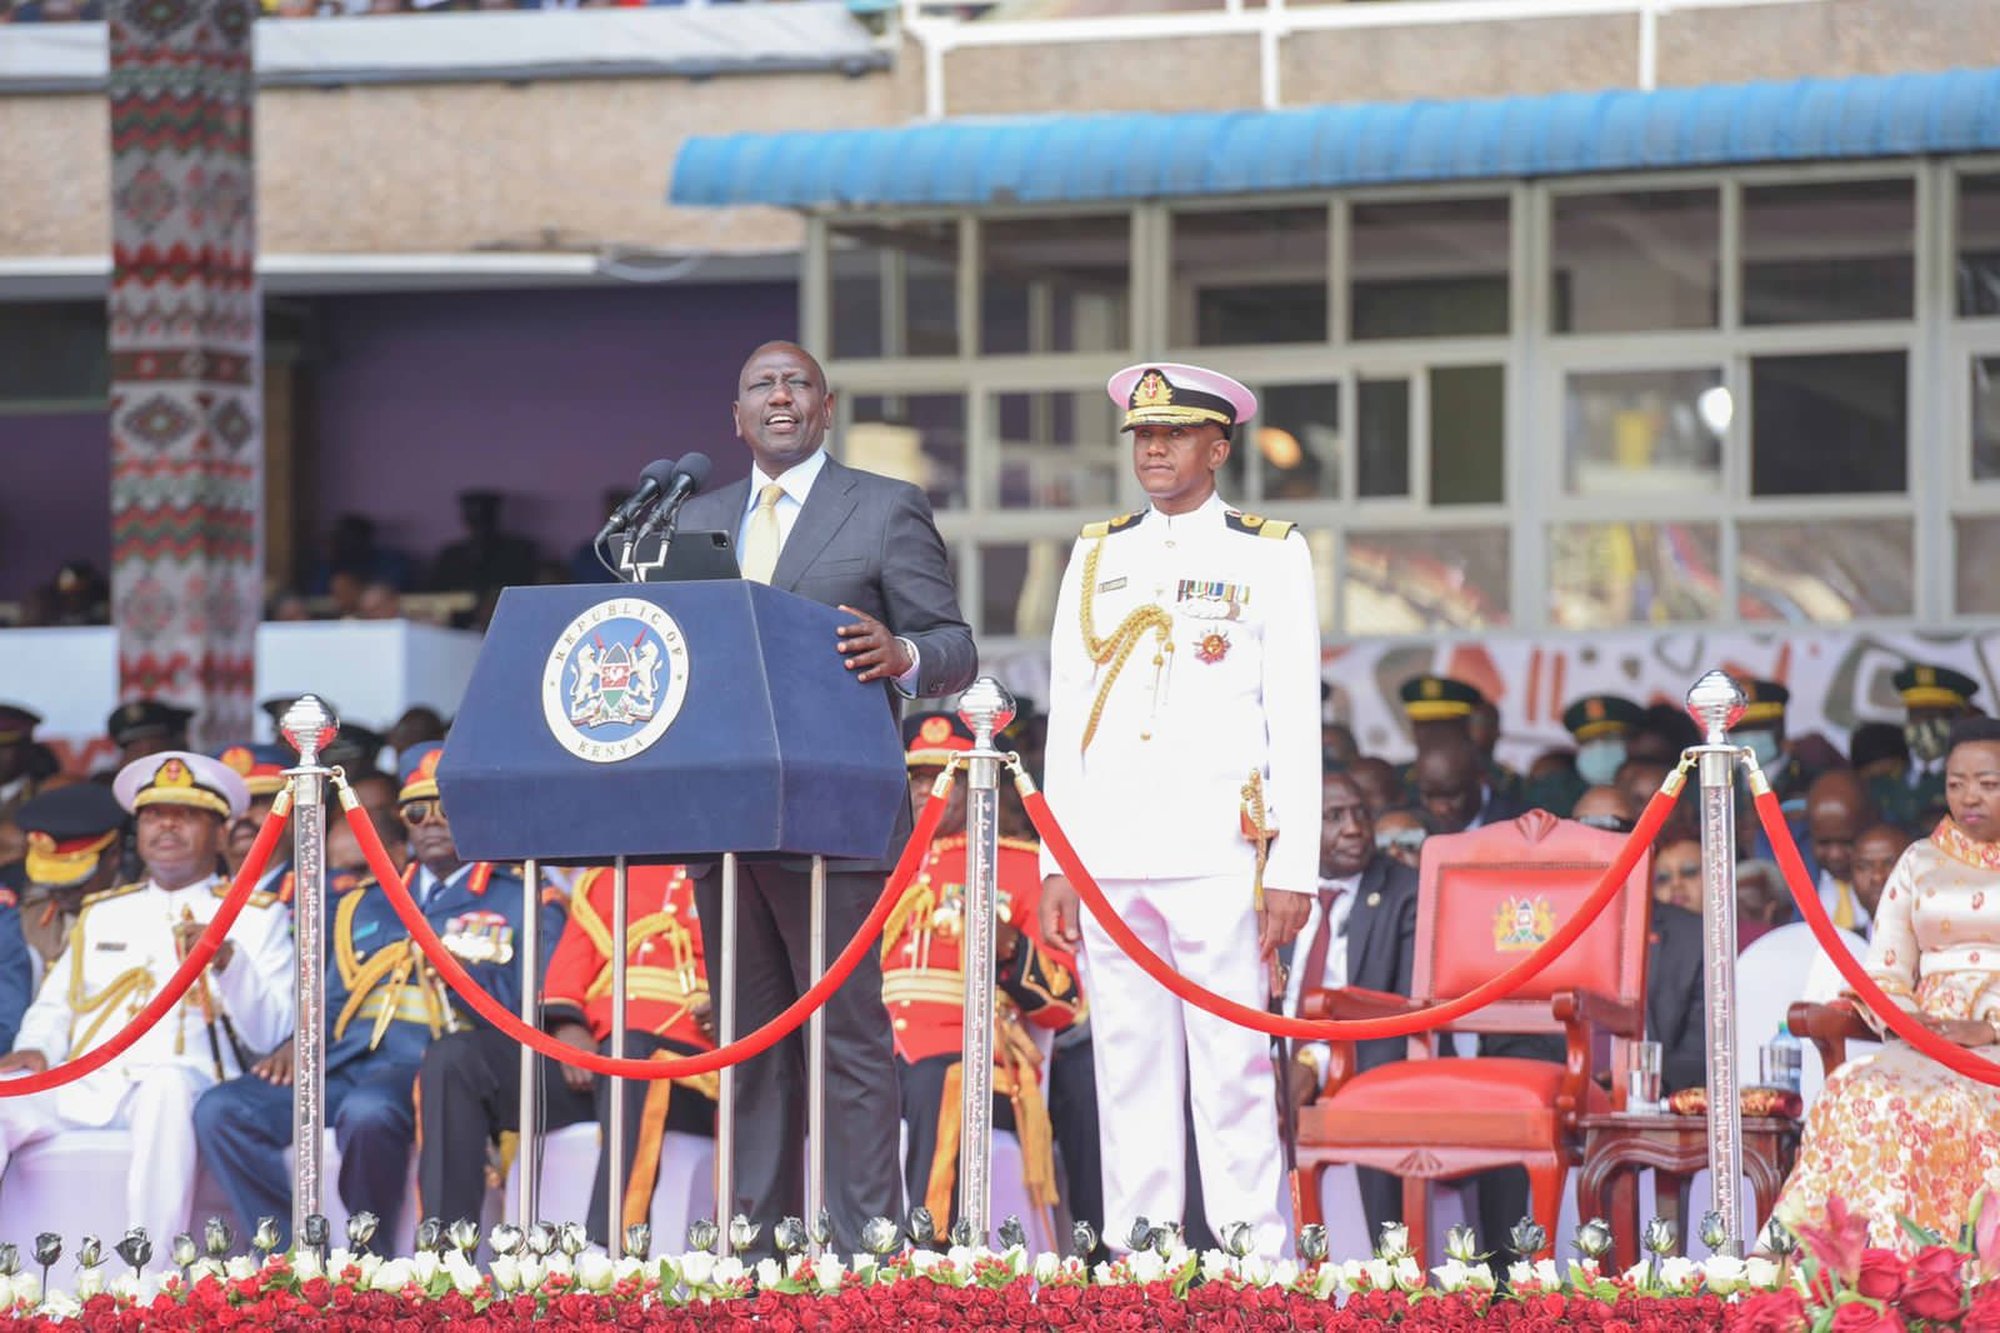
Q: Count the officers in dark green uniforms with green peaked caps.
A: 4